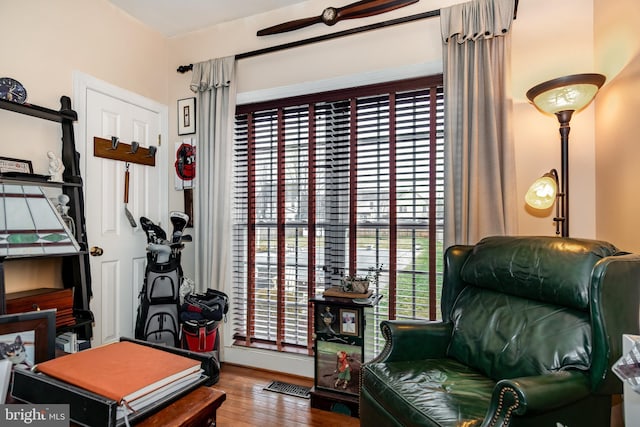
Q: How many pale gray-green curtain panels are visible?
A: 2